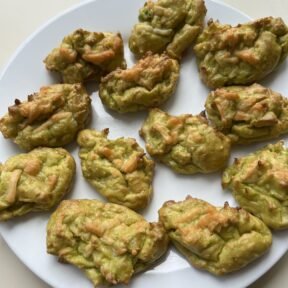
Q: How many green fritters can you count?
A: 12